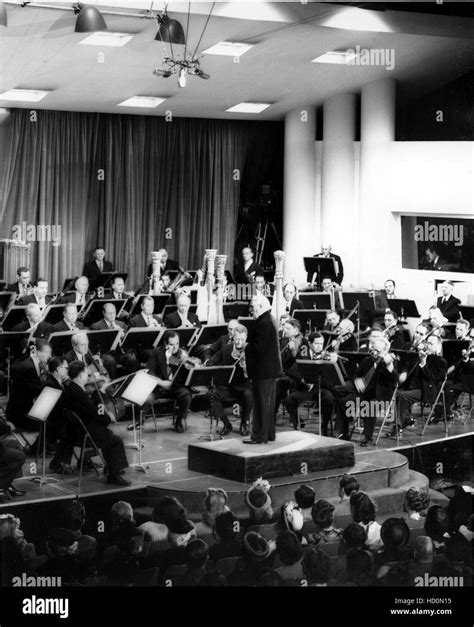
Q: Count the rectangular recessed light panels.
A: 6